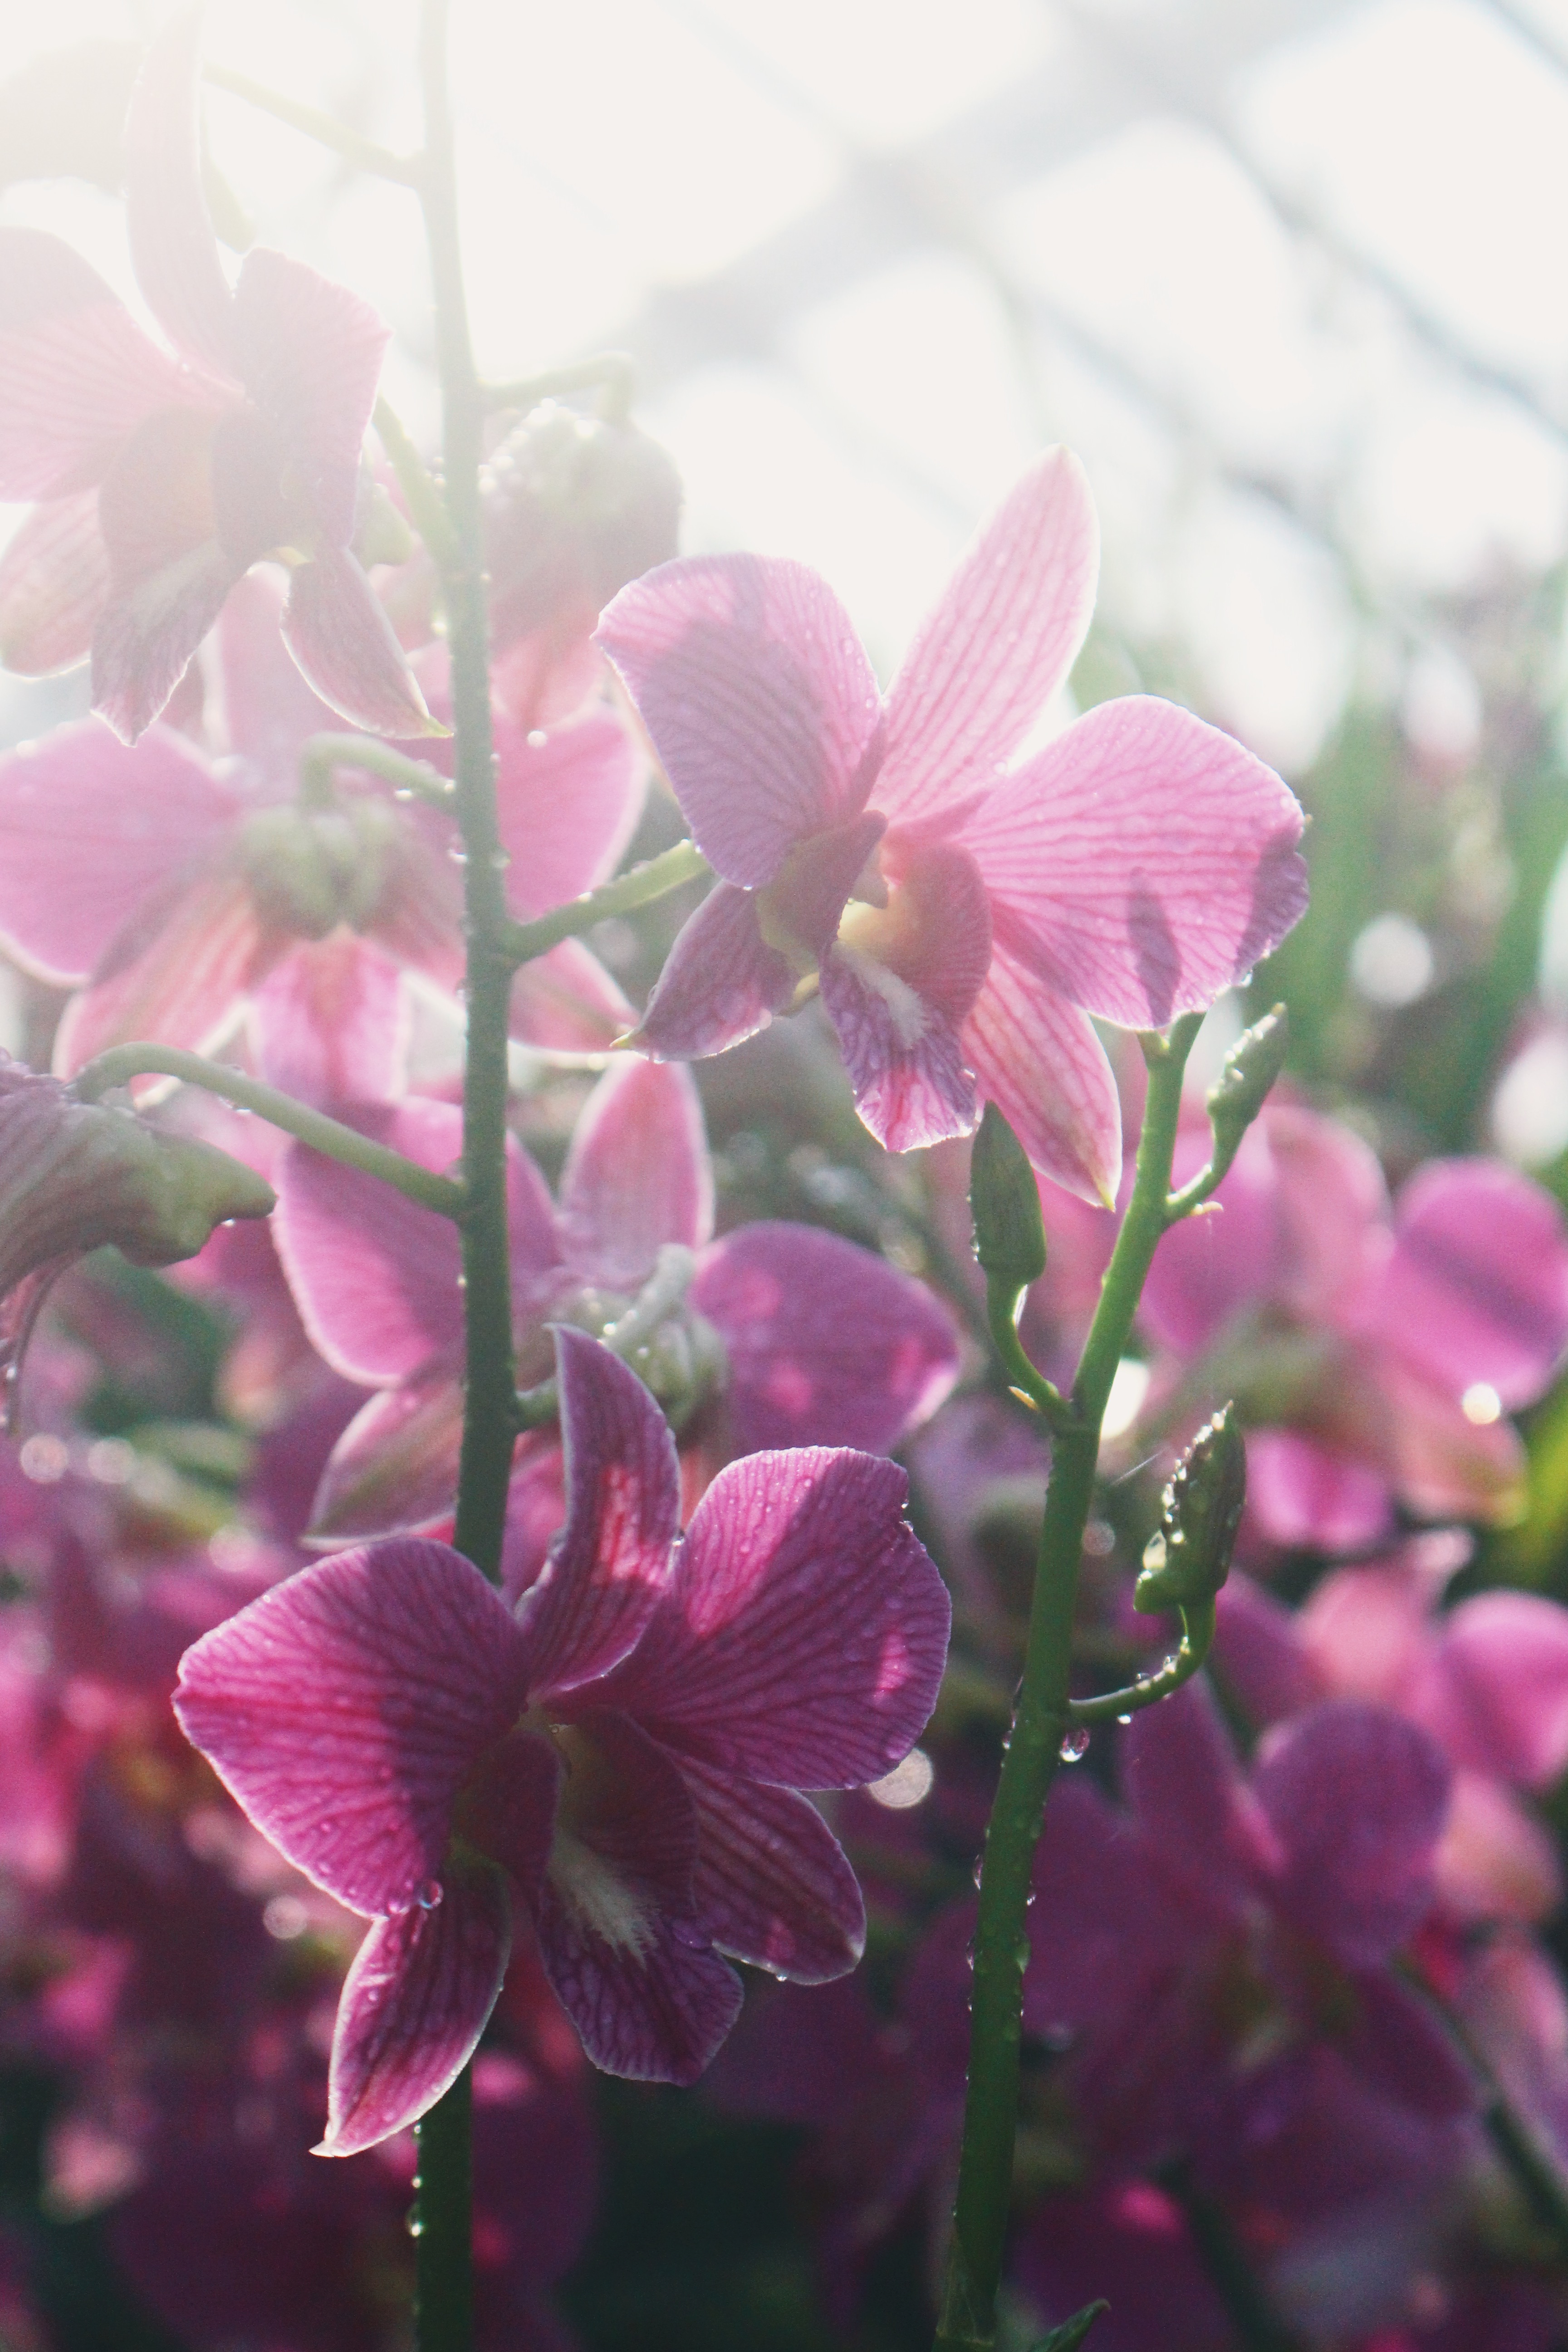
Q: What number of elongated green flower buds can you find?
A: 3